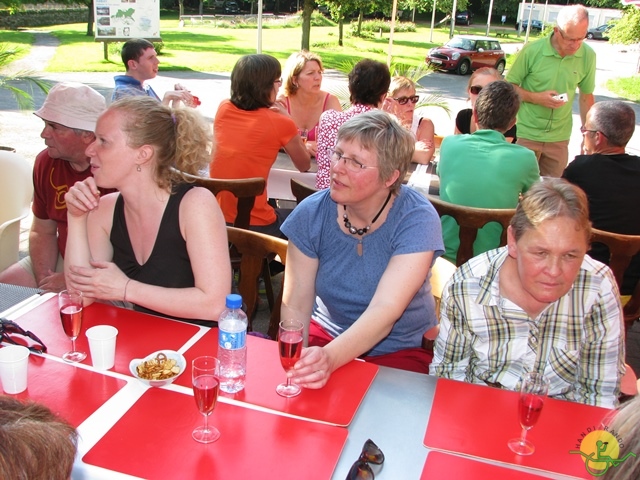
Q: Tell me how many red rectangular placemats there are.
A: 6